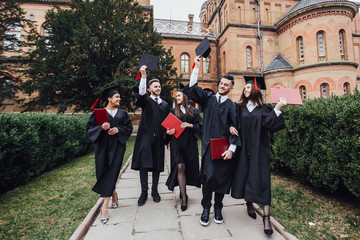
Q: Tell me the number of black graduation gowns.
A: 5